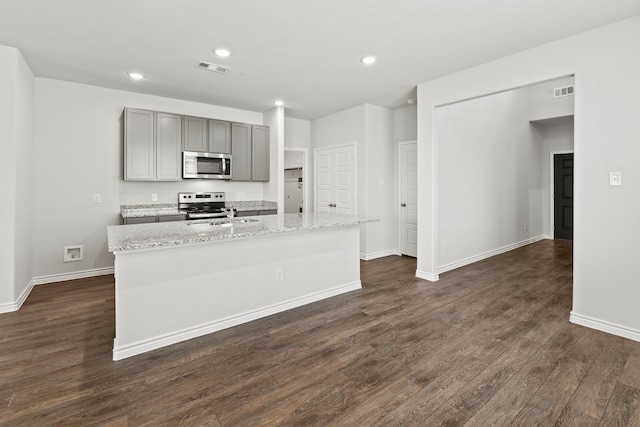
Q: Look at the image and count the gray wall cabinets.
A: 6